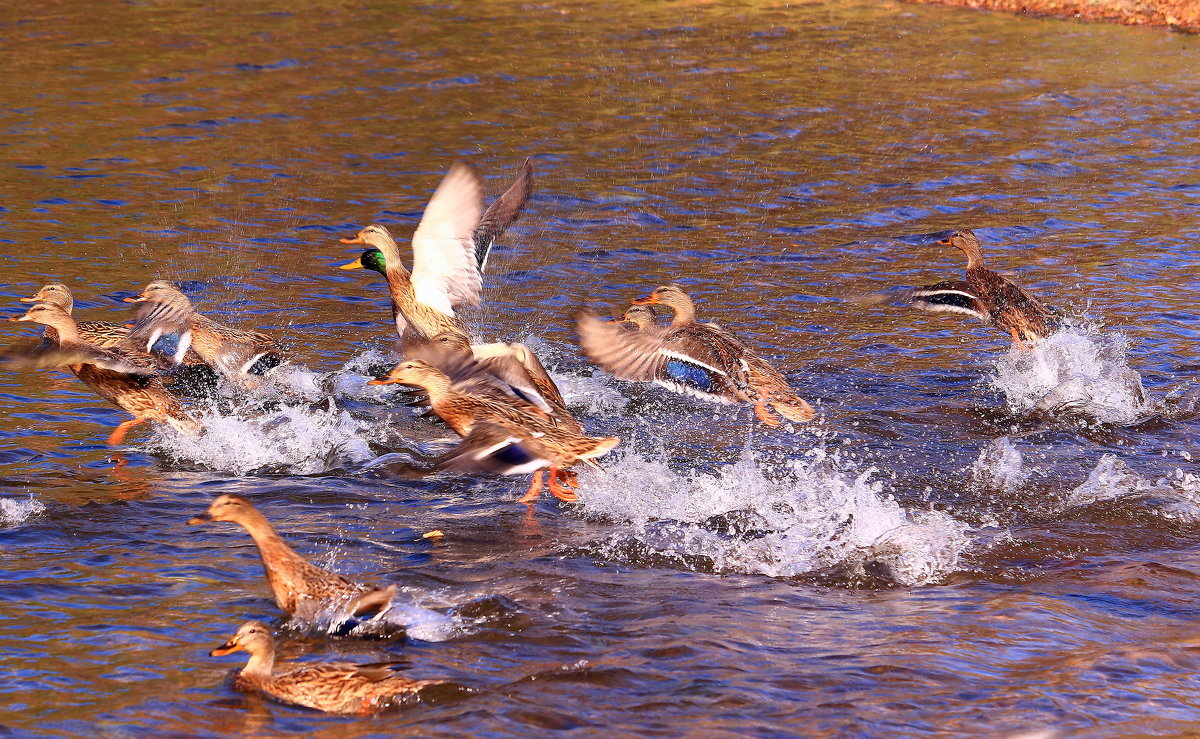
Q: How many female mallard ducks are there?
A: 11